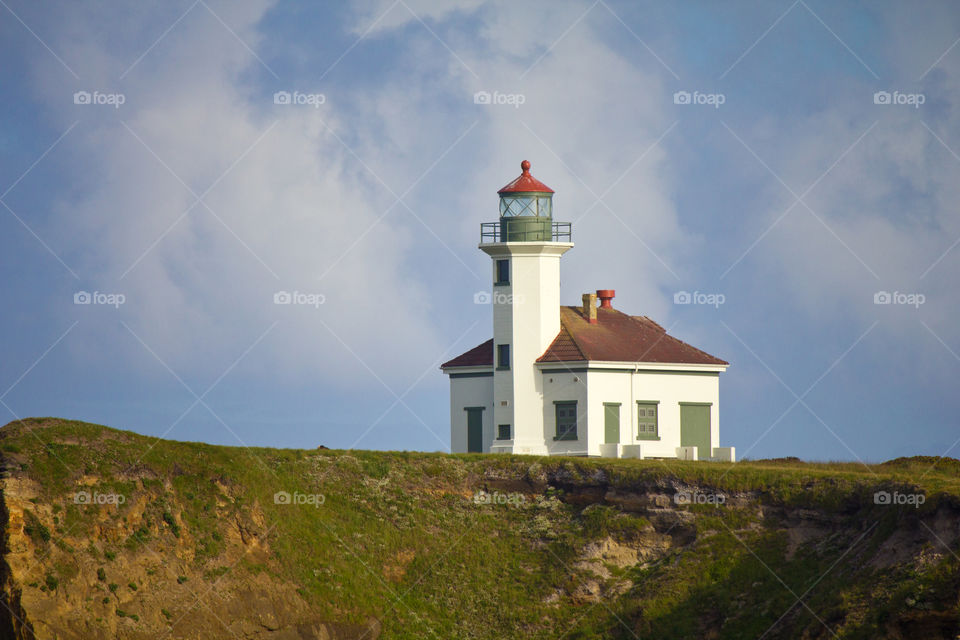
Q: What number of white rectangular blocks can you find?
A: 4